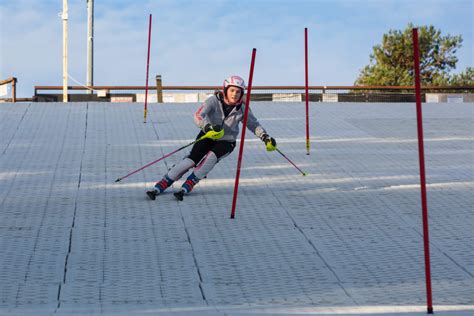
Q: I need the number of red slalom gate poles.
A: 4